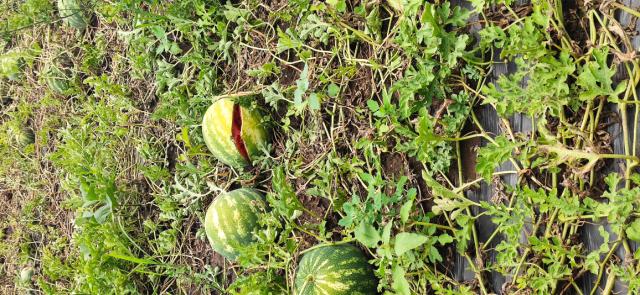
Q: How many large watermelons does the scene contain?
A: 3